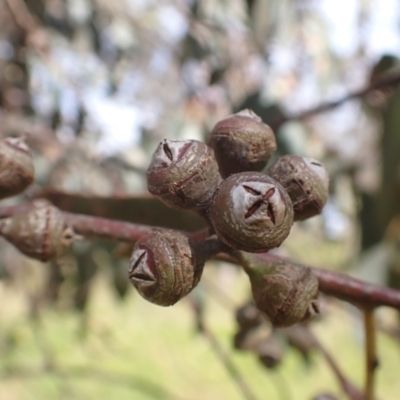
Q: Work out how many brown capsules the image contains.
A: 8